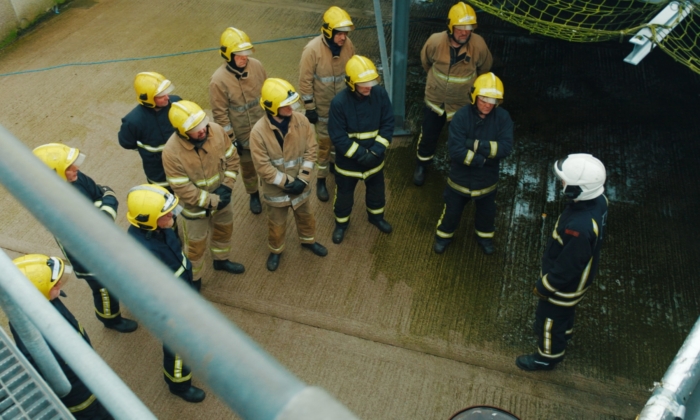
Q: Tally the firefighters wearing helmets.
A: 12